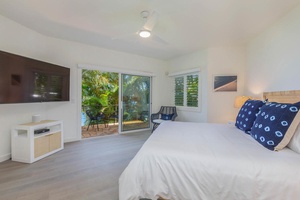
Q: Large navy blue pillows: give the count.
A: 2